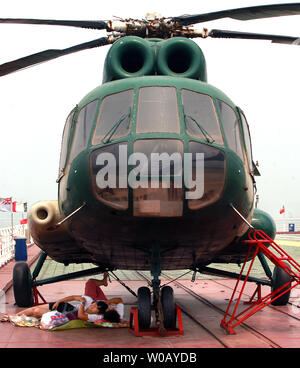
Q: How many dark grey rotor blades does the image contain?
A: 4